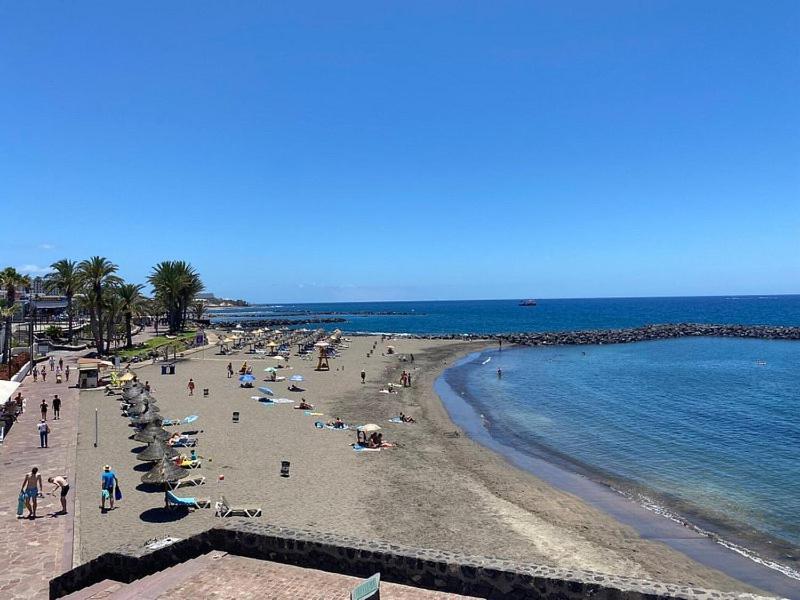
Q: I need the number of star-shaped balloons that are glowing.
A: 0